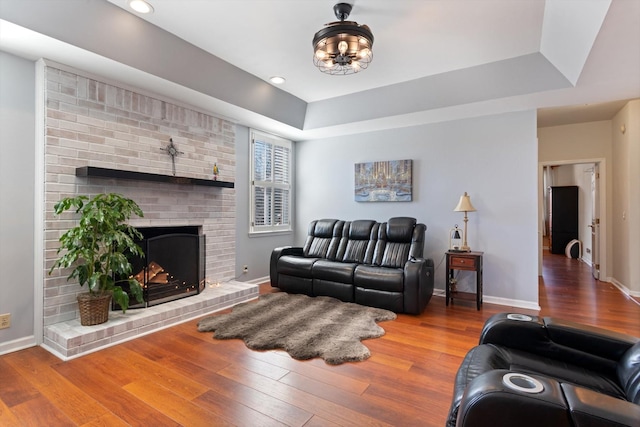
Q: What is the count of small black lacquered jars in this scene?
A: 0